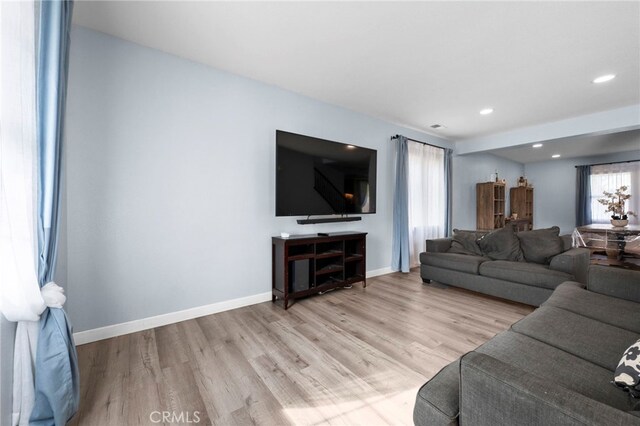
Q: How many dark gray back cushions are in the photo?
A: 3